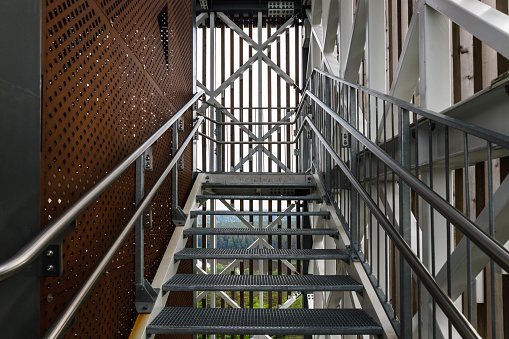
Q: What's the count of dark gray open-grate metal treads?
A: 7